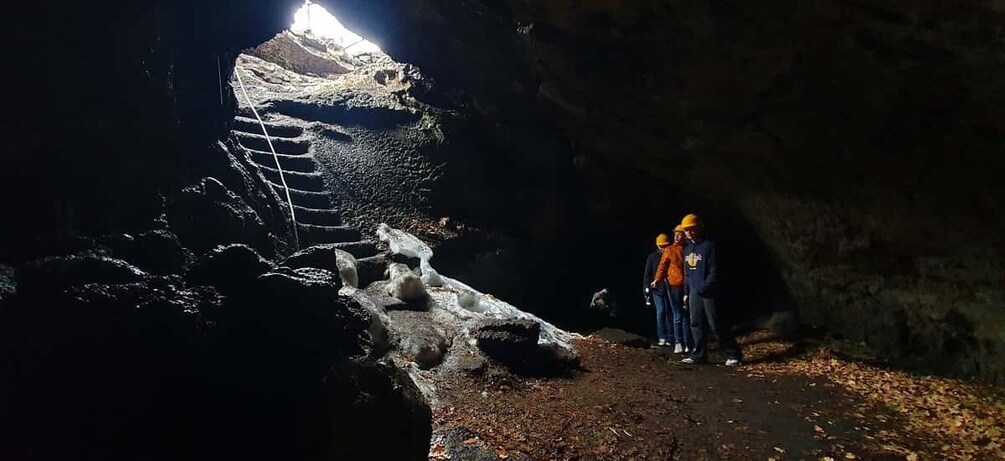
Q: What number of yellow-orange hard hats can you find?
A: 3